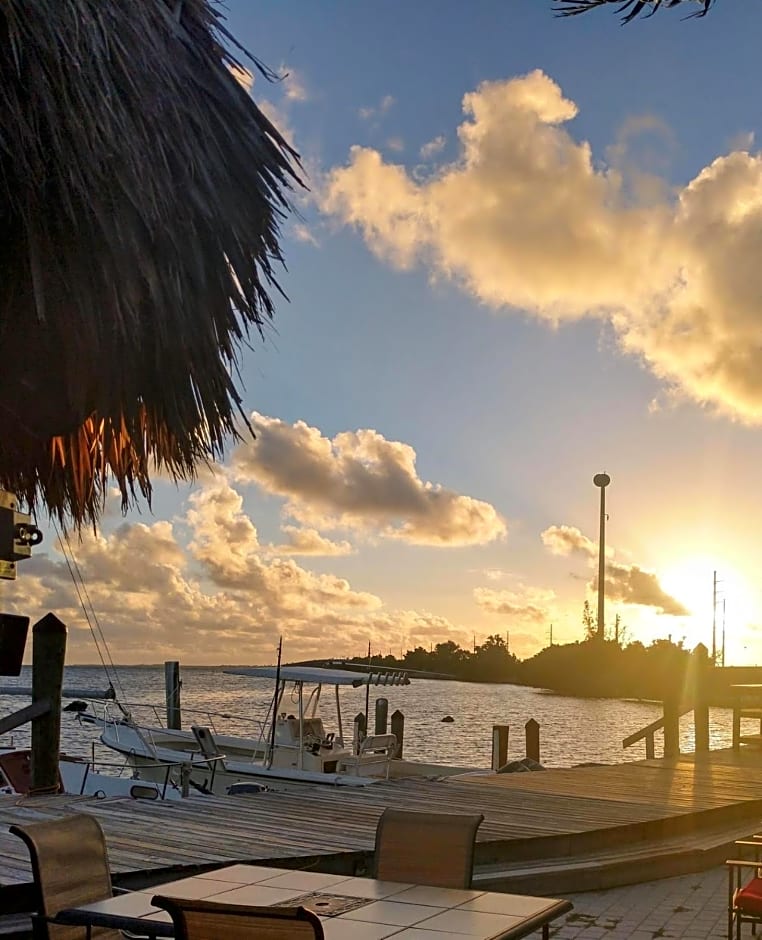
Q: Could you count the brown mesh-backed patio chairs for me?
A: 3